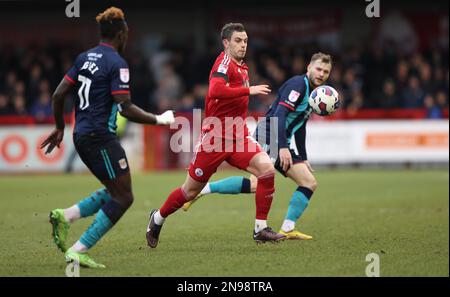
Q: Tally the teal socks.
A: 4